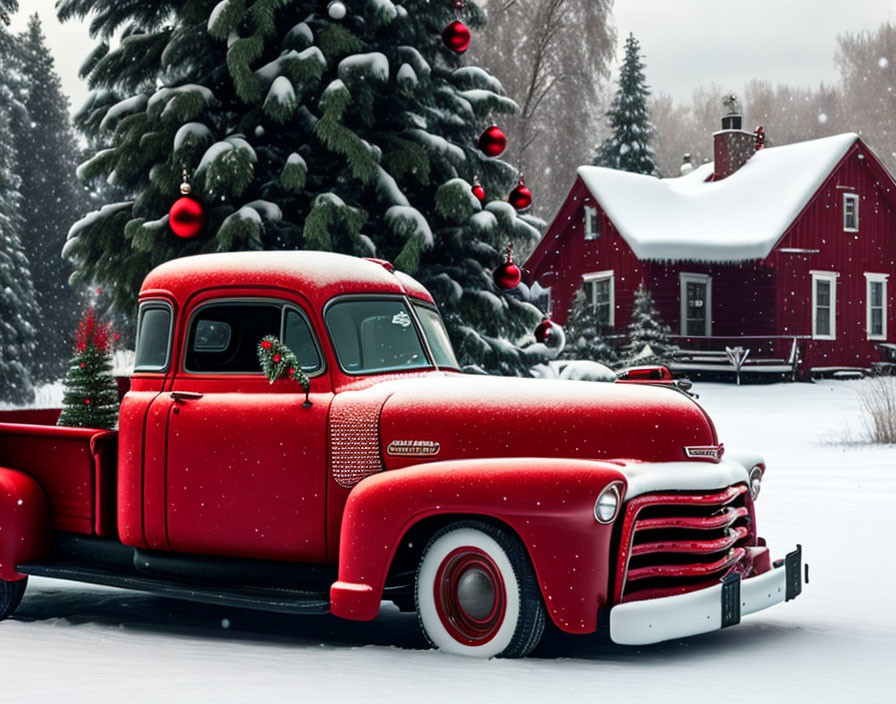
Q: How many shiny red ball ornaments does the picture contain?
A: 7